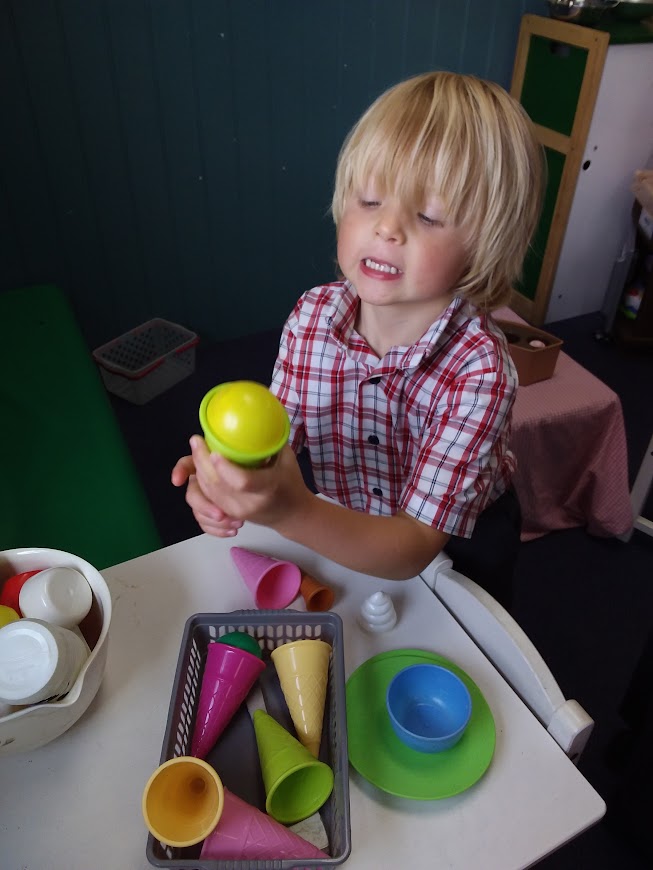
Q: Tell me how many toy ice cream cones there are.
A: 8